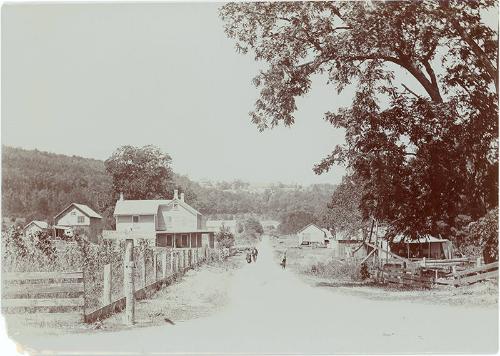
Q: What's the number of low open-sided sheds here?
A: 1